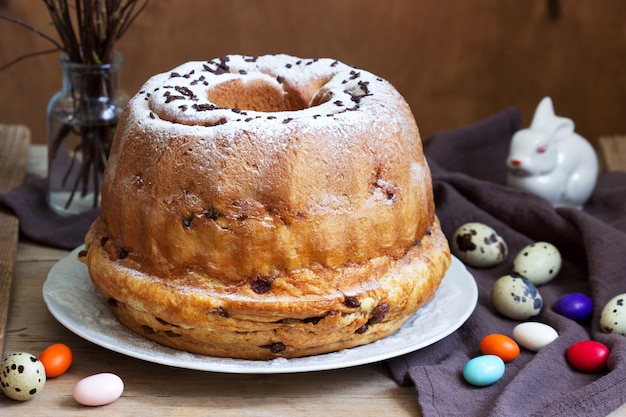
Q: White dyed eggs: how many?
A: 1